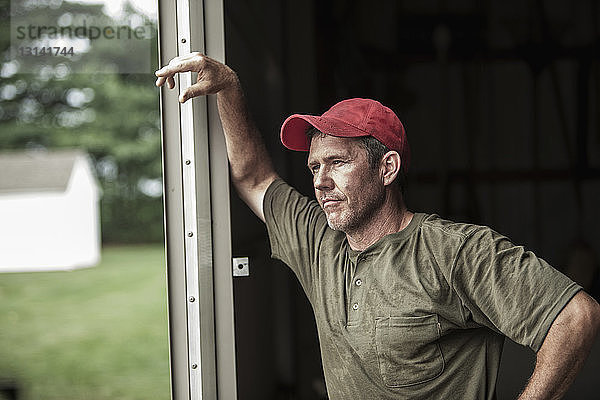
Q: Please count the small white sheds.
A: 1